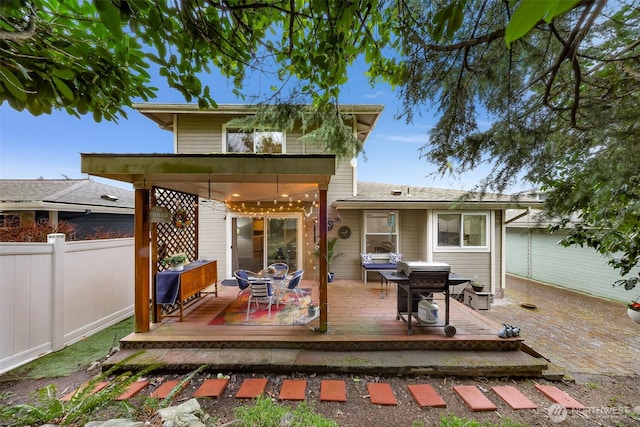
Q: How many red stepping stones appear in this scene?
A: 12